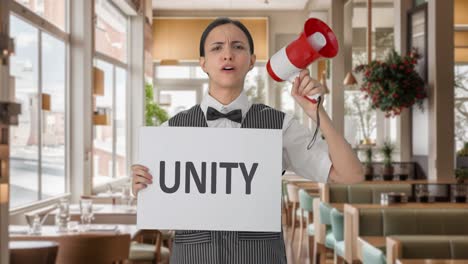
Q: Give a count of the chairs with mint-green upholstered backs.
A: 4